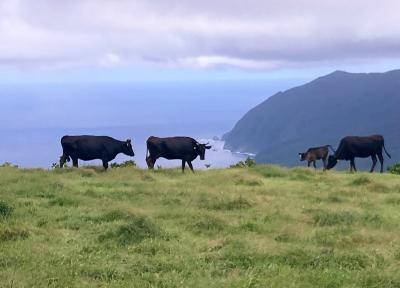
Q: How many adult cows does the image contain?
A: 3